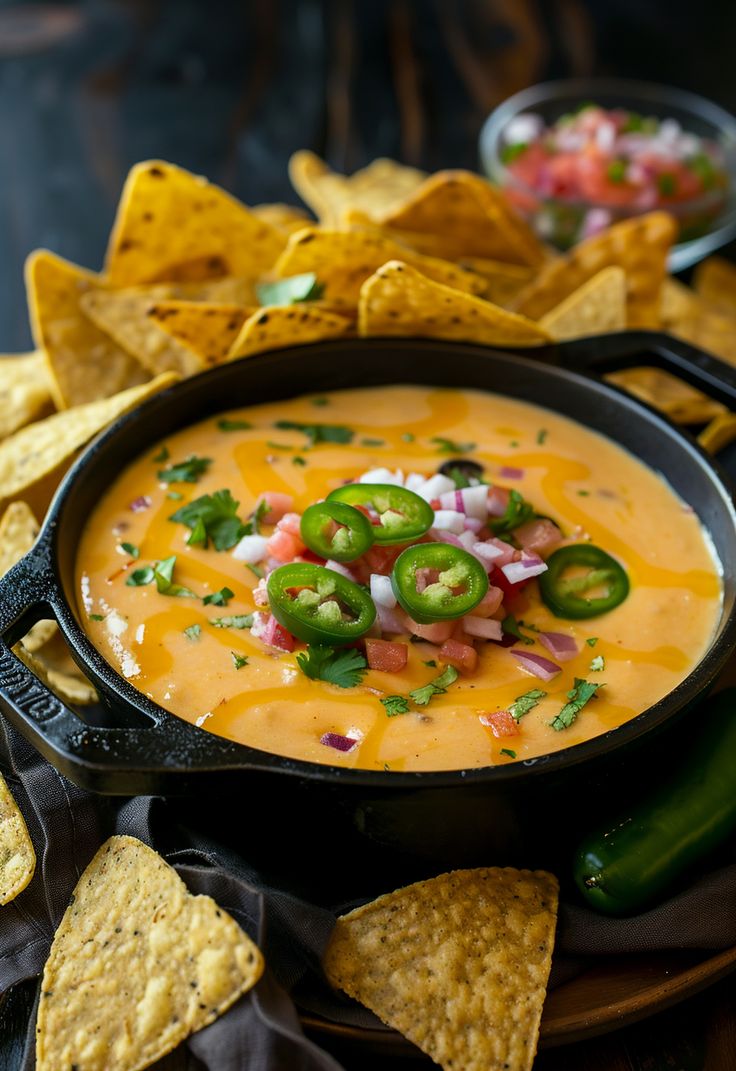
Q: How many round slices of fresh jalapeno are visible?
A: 5